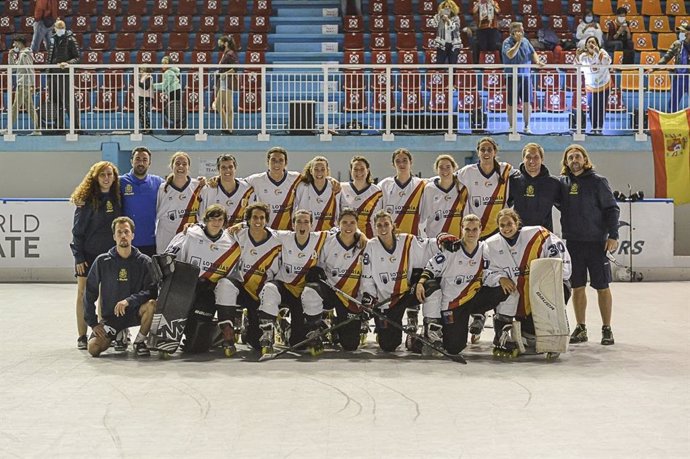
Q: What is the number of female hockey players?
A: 15